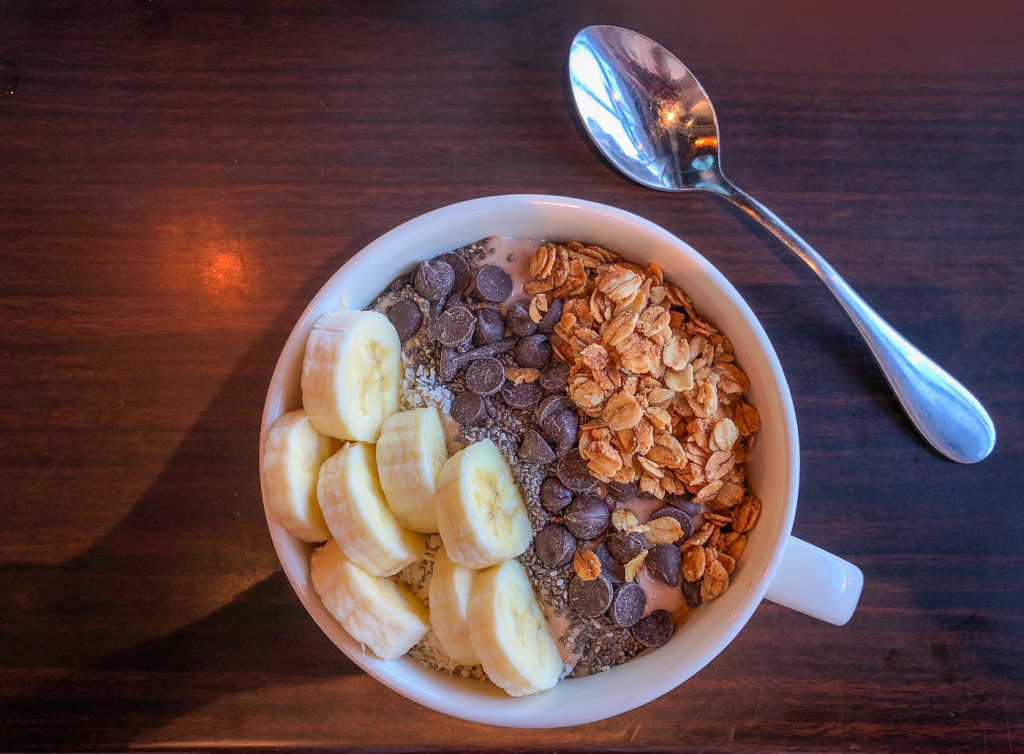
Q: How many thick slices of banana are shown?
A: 8